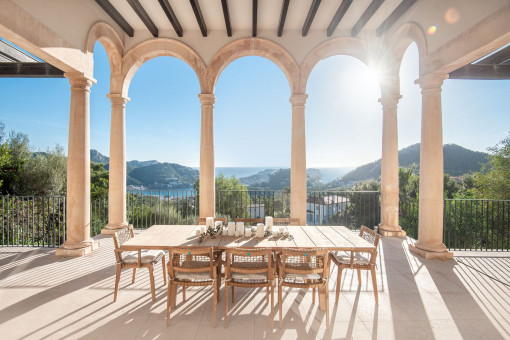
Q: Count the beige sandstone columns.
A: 6